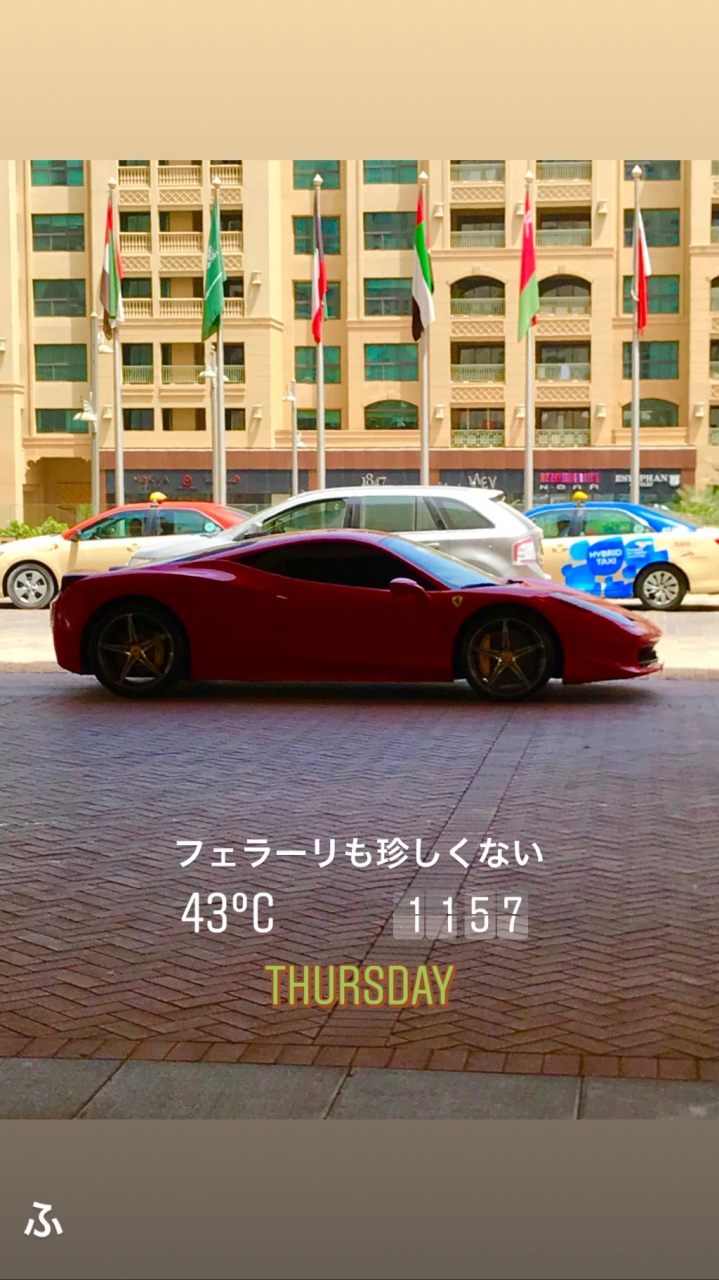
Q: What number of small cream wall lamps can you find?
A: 11